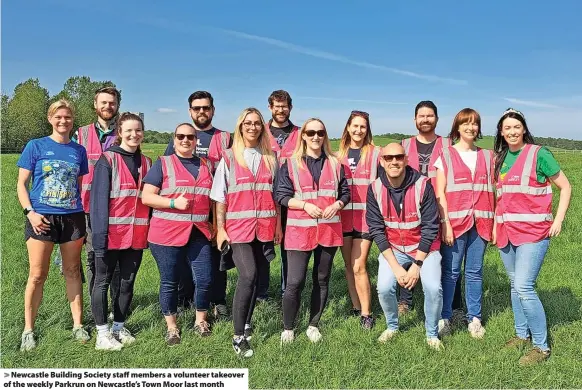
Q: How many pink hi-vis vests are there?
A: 12